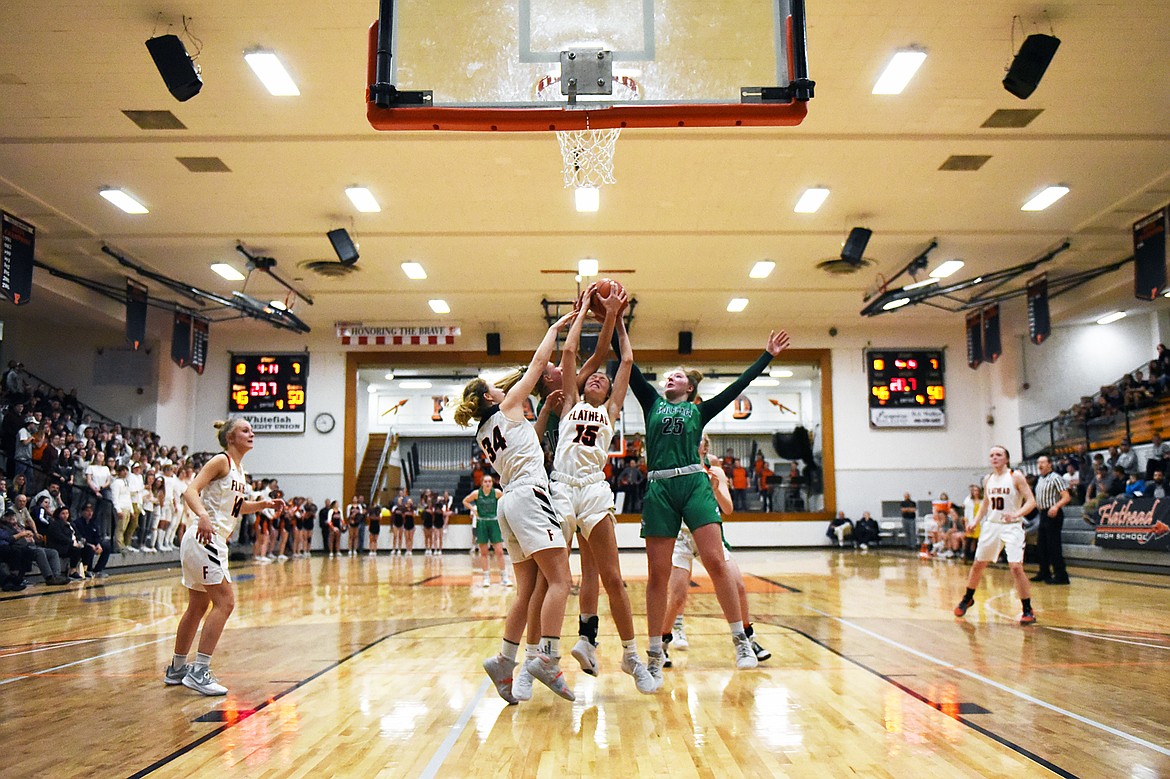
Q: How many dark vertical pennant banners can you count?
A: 8